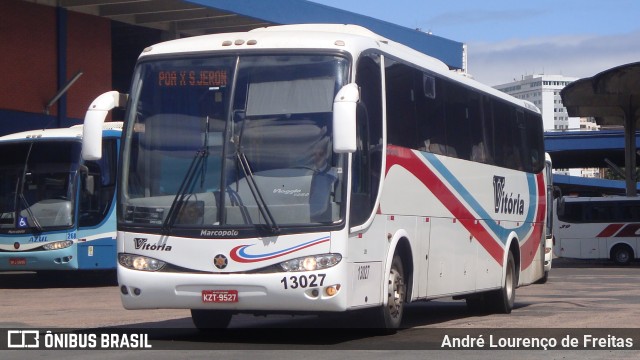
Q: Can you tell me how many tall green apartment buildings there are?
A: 0